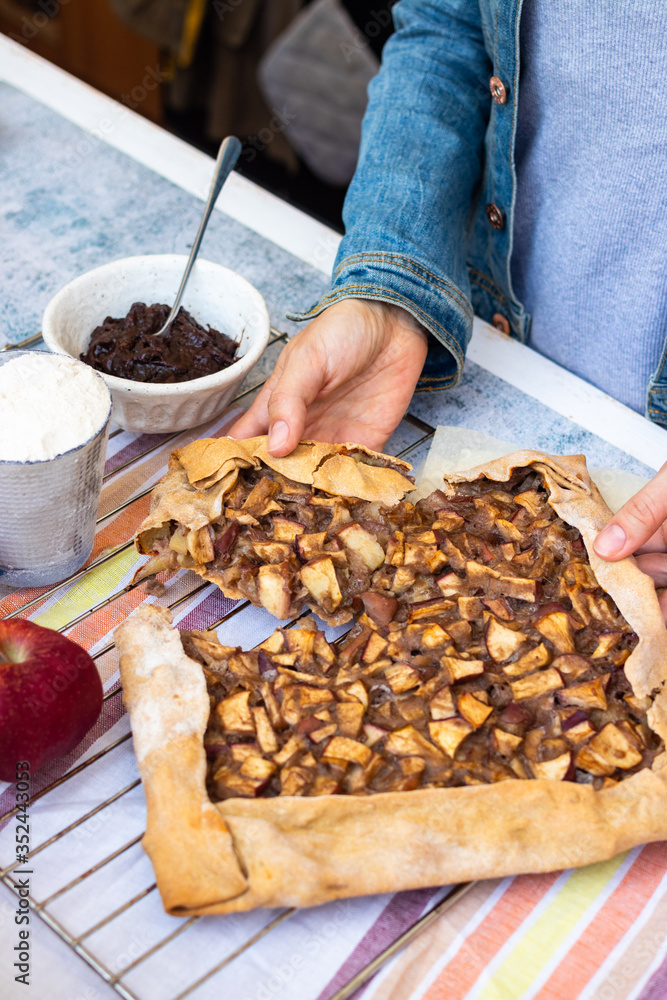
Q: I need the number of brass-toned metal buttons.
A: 3